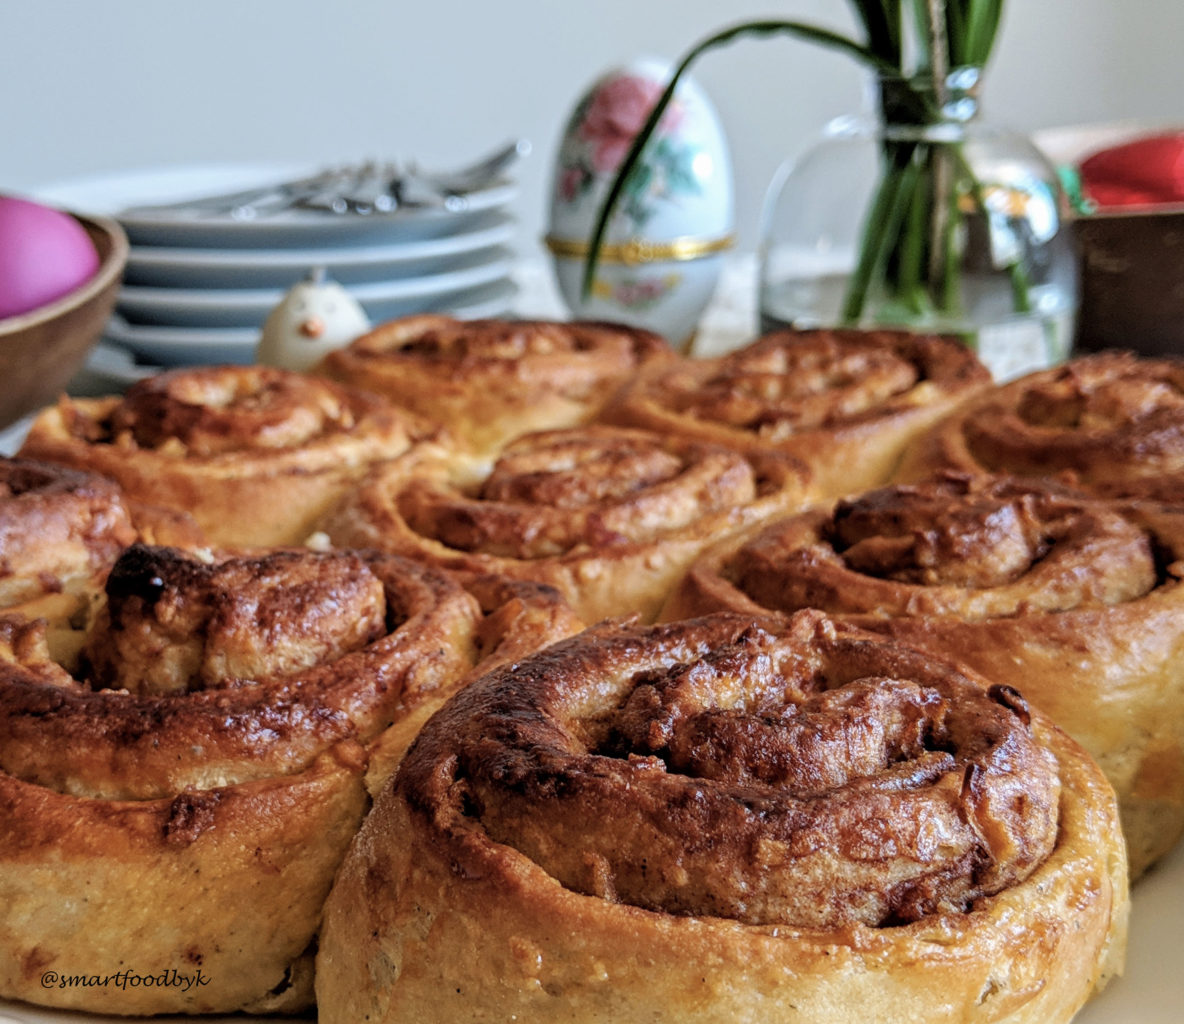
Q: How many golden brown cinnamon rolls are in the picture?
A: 9